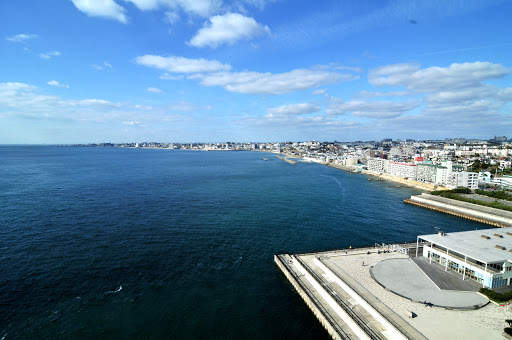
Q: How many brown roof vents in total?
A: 5